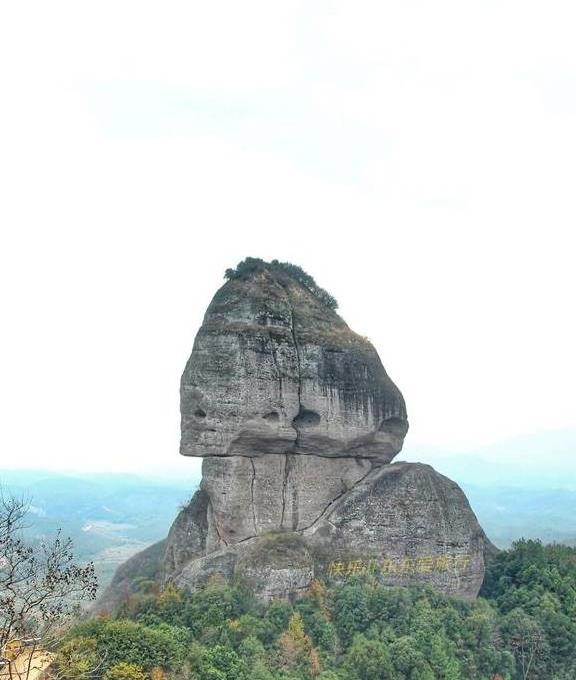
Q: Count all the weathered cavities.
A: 4